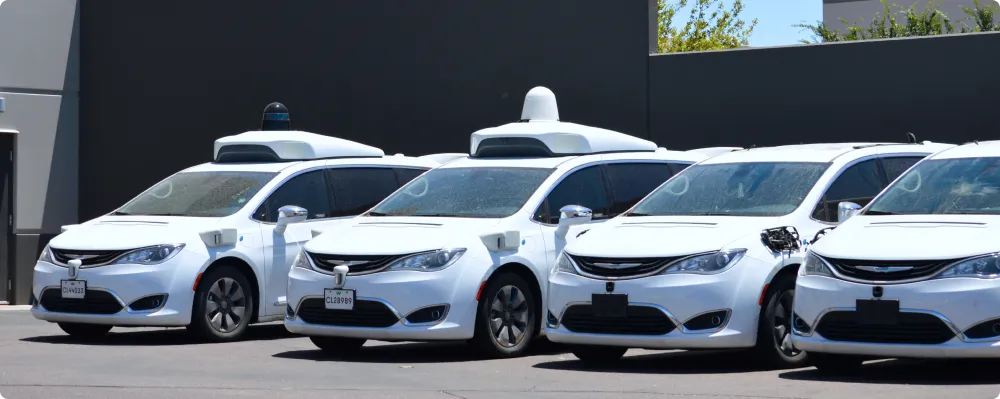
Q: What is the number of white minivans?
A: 4